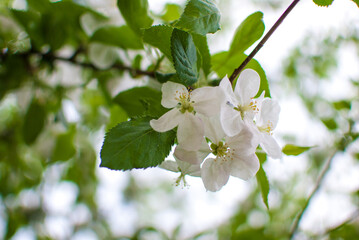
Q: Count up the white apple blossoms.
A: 5